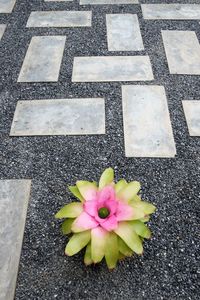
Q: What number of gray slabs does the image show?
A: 14